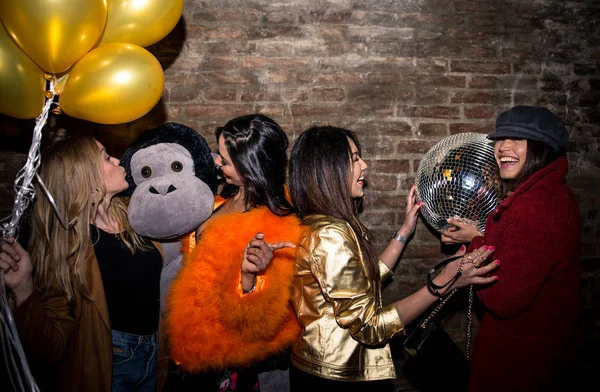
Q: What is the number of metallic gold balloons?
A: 4